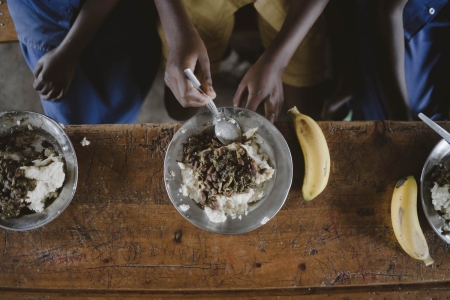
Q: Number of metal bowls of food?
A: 3